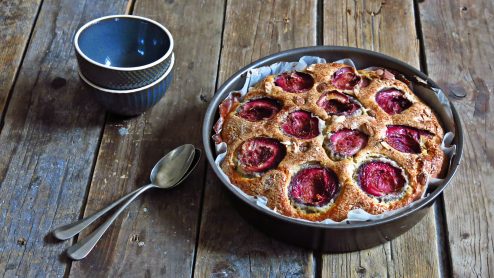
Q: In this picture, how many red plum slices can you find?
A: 11